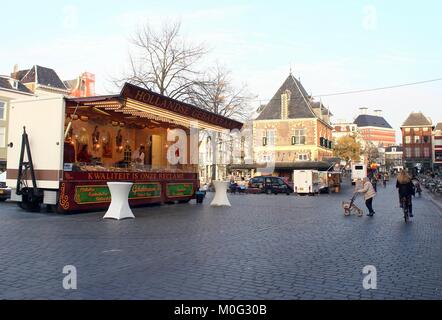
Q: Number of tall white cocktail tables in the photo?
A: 2